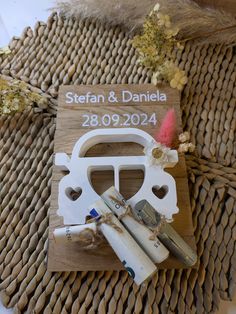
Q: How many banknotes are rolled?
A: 4